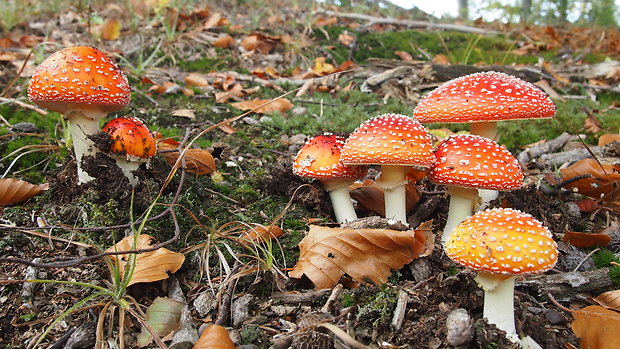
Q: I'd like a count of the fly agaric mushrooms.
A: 7